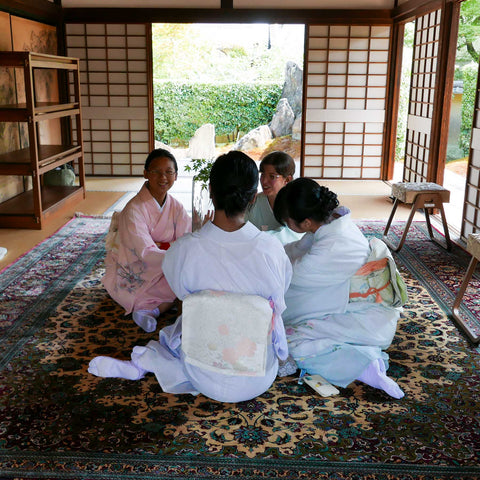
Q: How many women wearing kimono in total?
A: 4